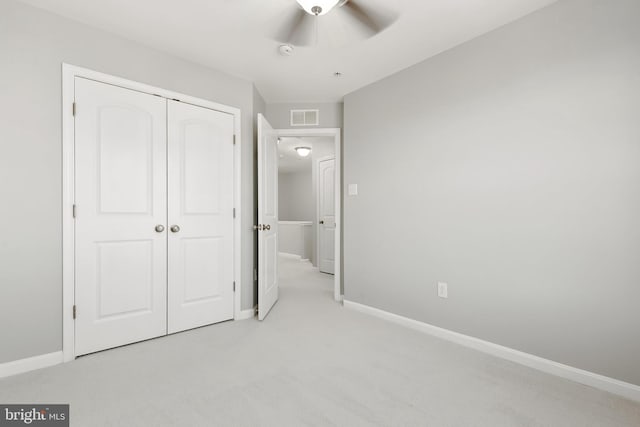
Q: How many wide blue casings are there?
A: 0